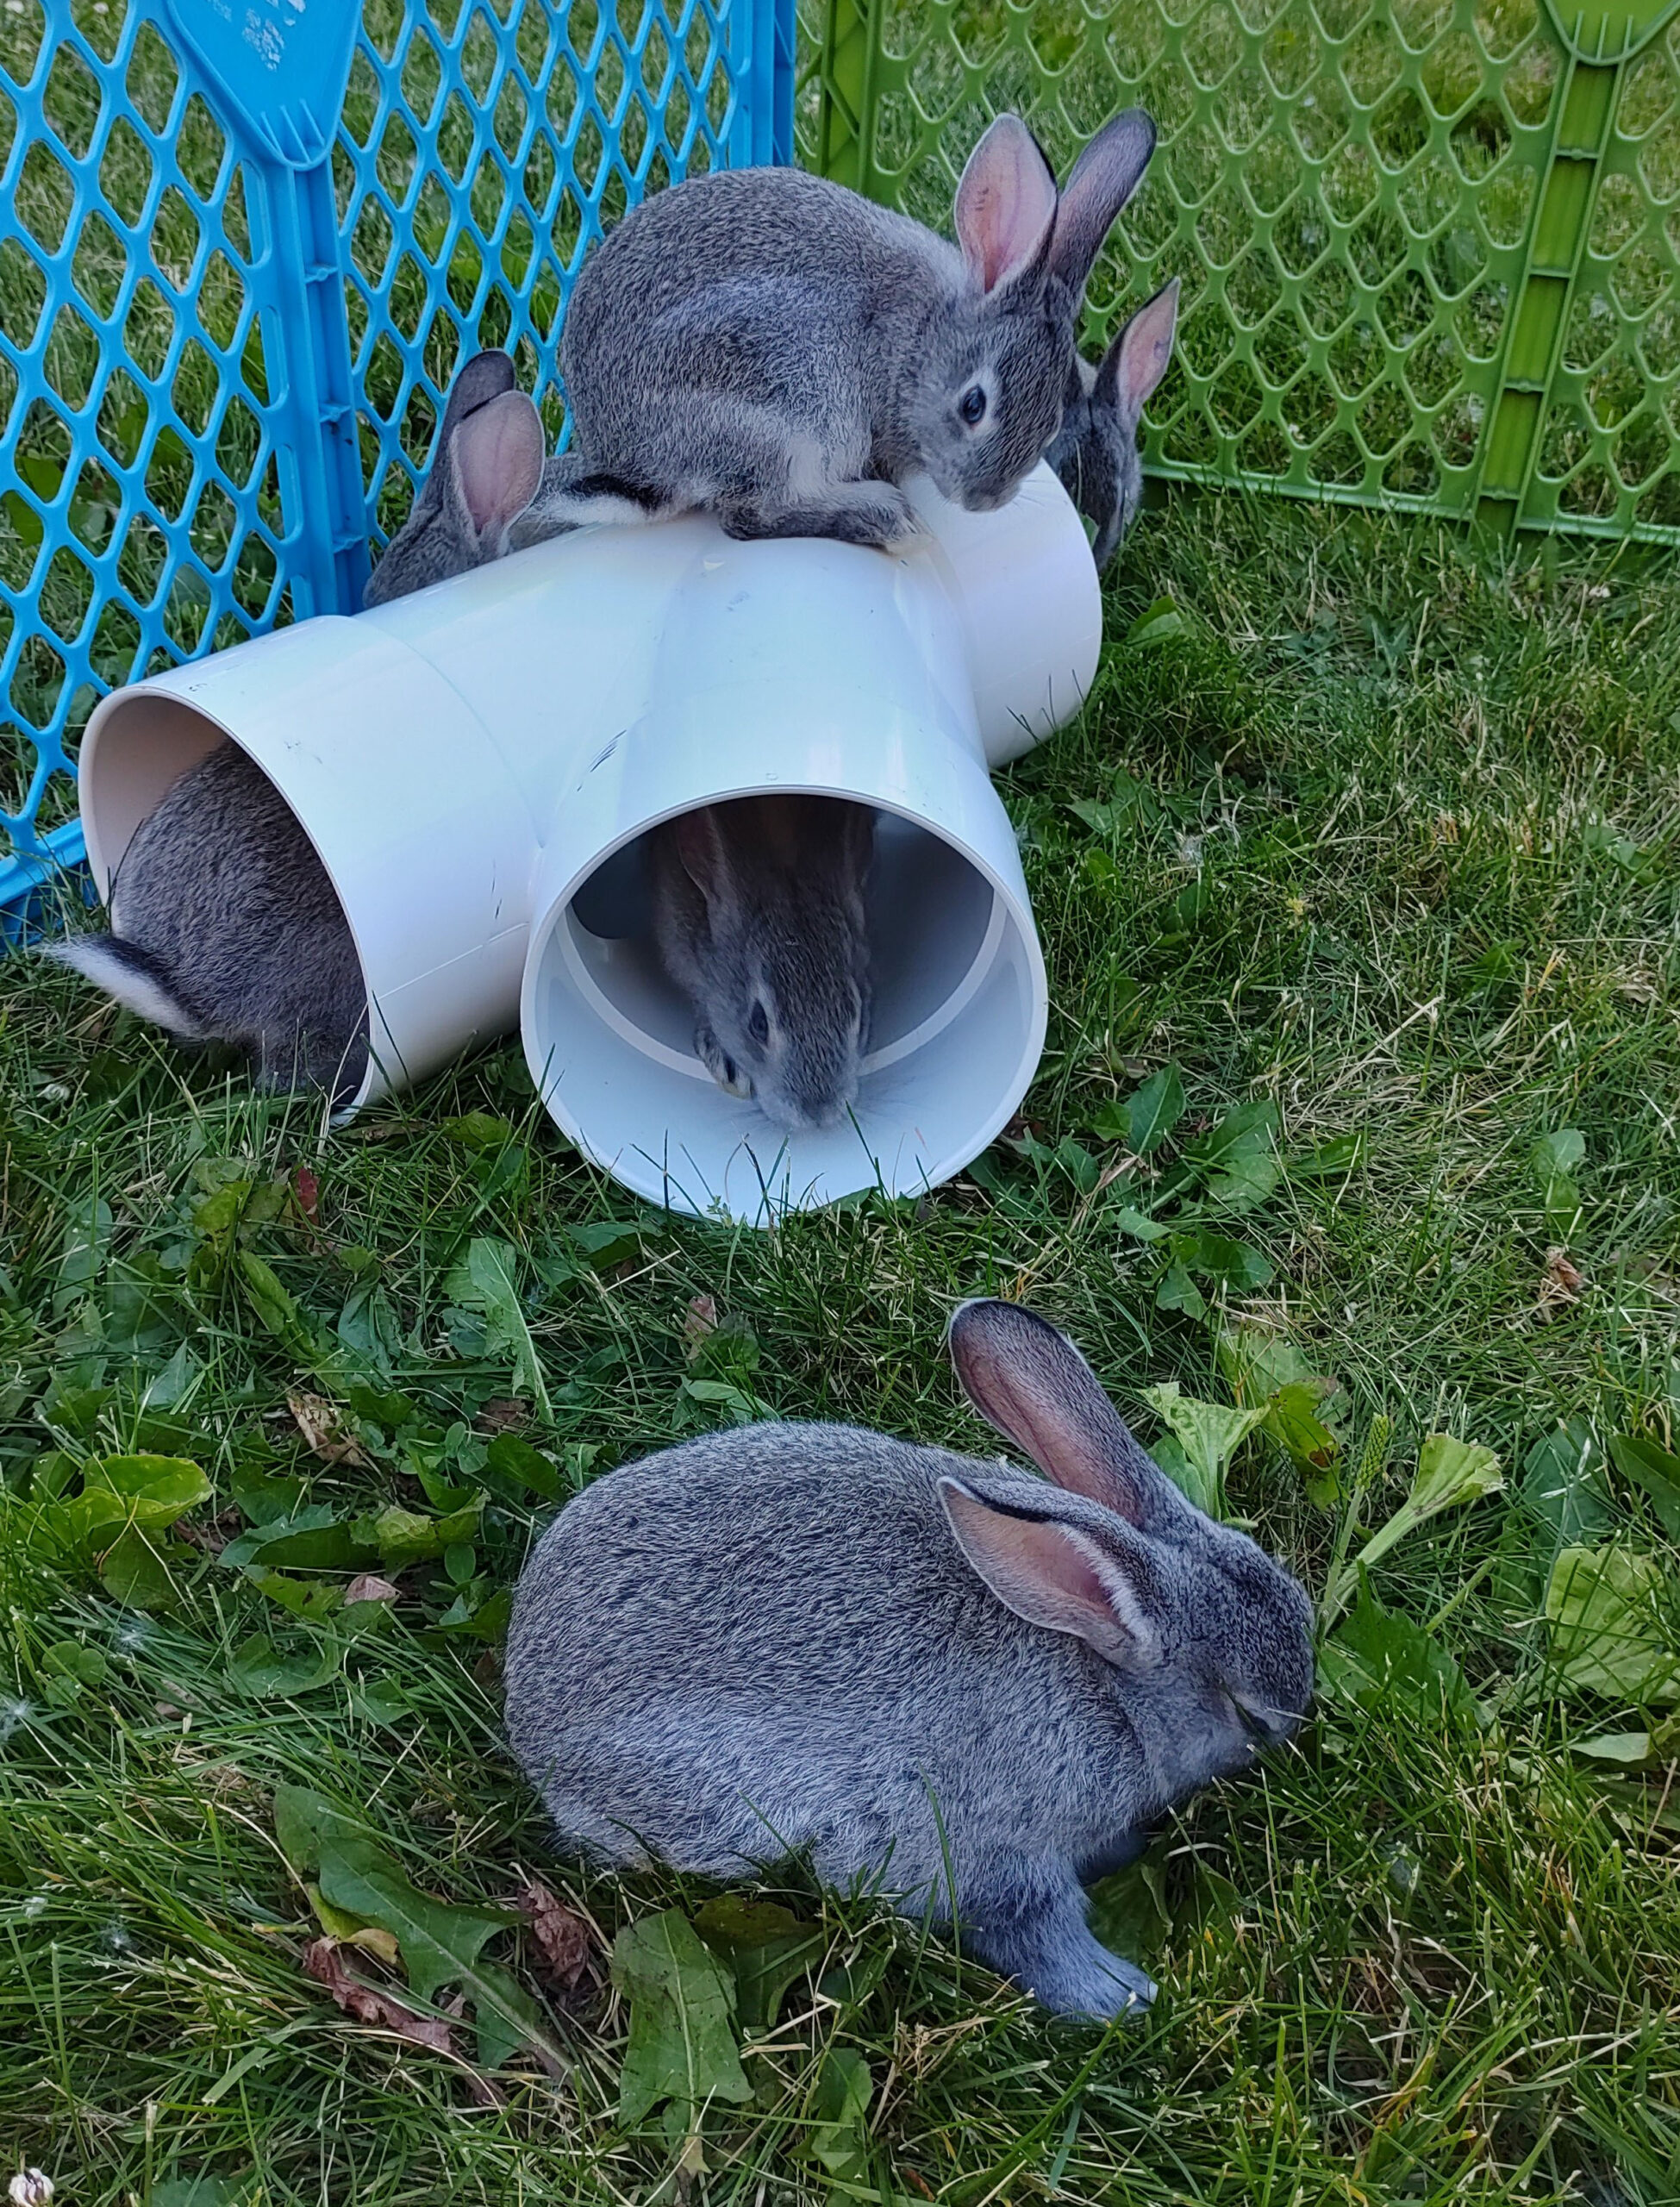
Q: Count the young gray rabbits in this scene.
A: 6